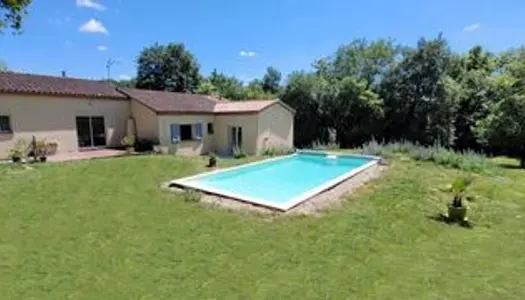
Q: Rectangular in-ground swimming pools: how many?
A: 1